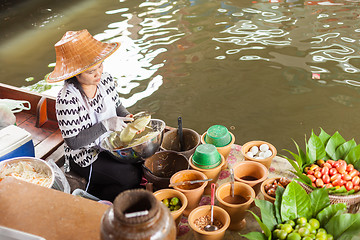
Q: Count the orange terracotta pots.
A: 9